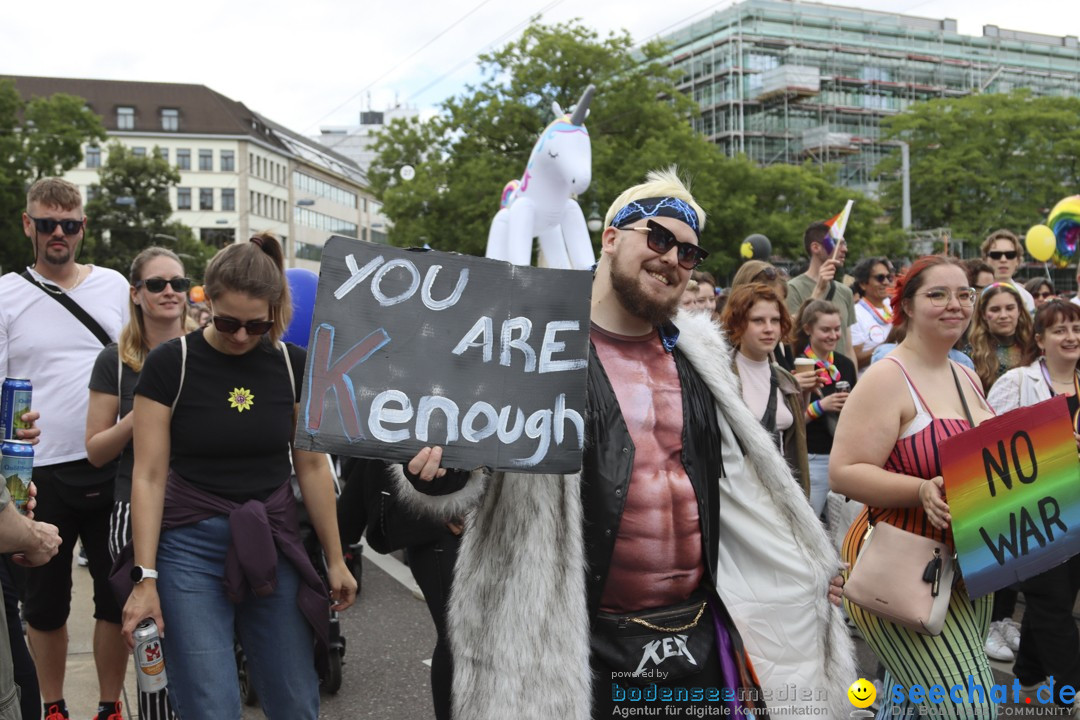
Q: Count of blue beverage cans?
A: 2